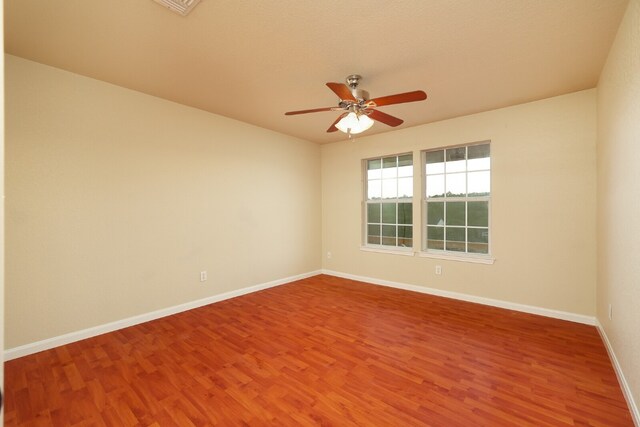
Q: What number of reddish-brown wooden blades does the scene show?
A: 5